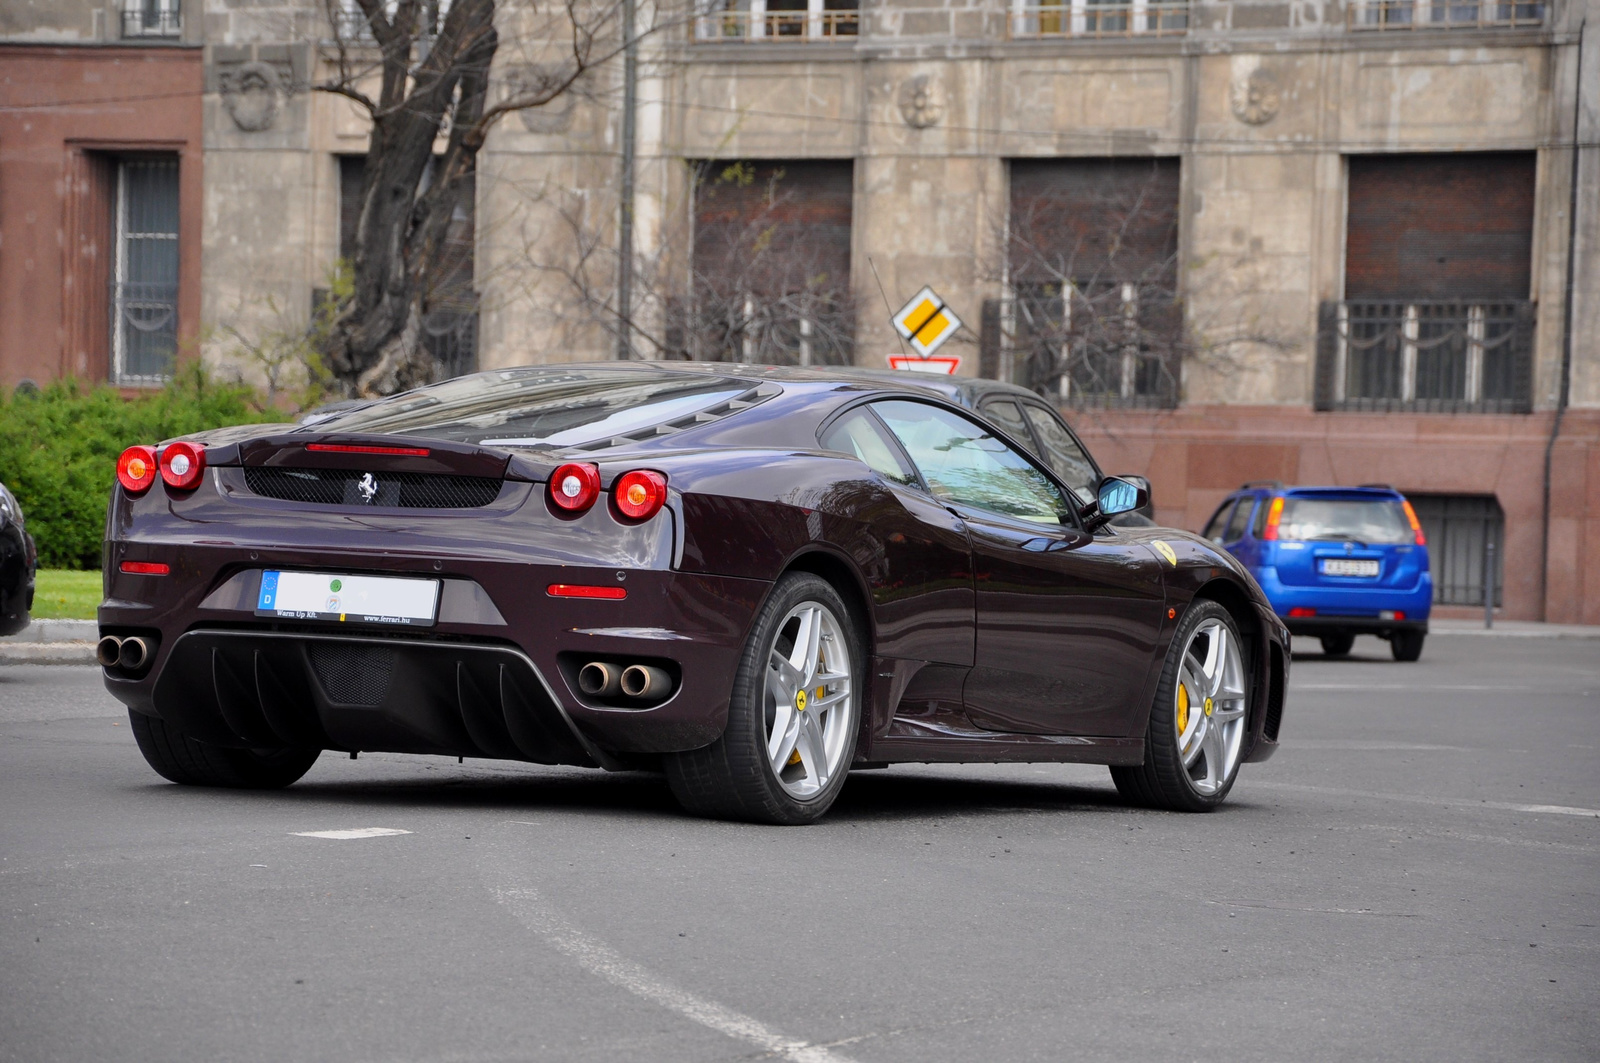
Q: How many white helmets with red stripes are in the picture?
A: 0